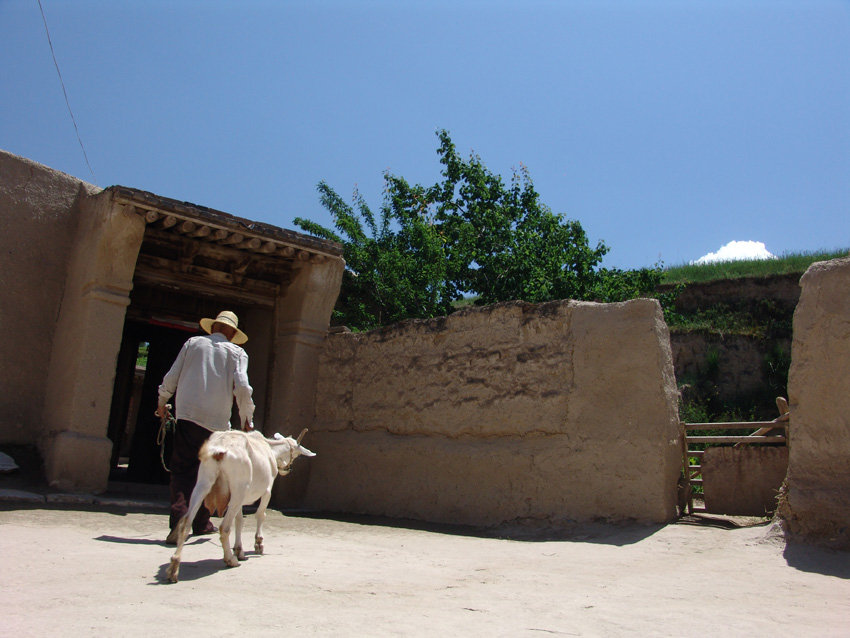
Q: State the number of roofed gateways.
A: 1